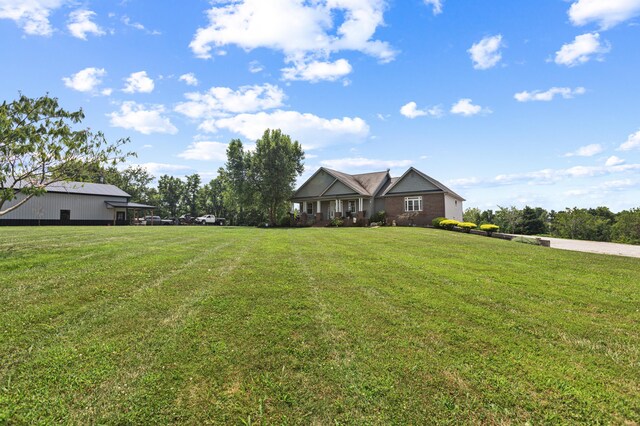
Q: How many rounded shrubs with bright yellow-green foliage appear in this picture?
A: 3